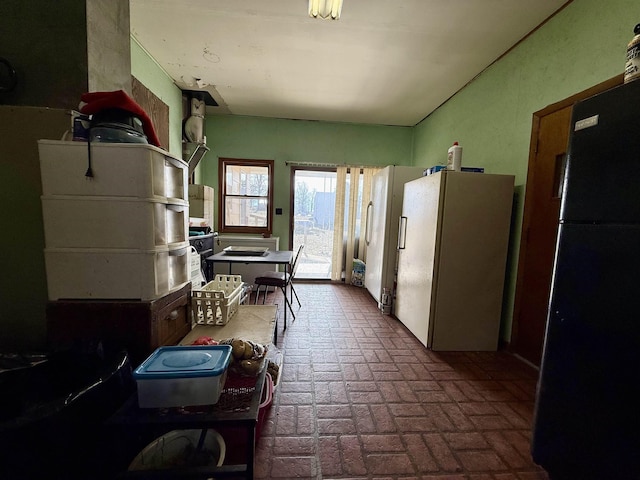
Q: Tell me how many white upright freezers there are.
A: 2